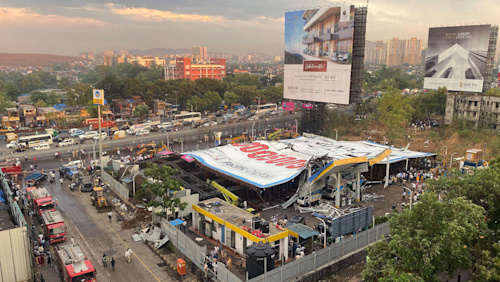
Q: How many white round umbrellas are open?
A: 0